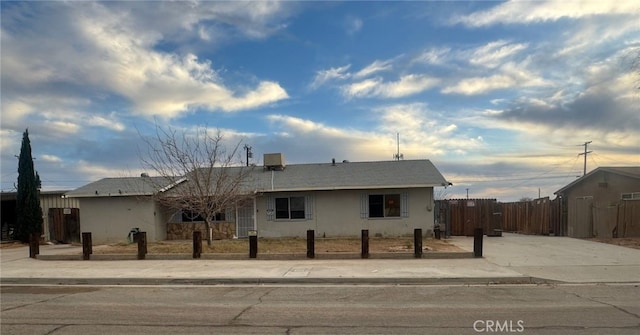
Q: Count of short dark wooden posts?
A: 9